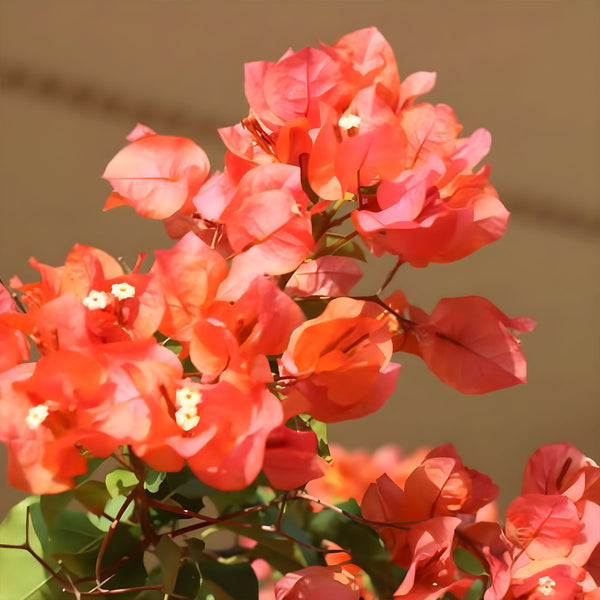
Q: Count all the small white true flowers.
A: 7